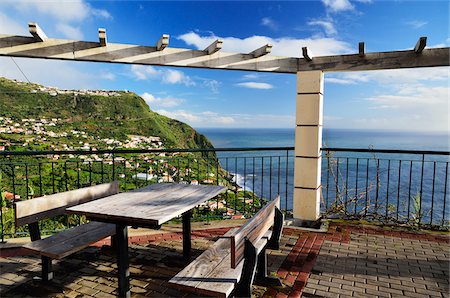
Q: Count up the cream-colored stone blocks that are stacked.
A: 5